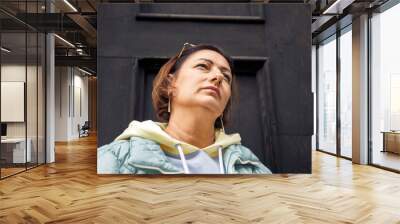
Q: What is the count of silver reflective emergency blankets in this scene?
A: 0